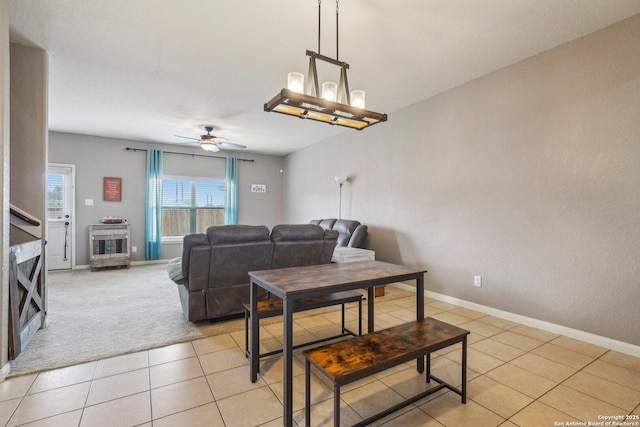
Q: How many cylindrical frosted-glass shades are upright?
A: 3